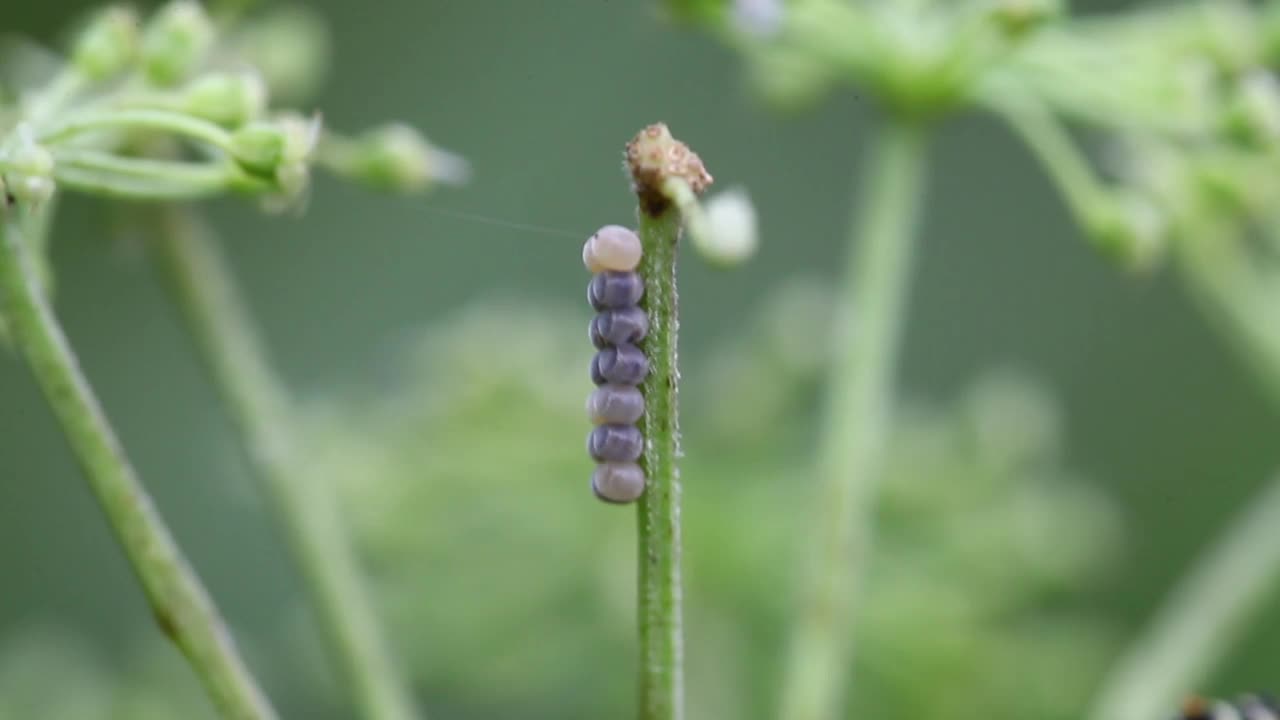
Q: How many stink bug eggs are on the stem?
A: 7